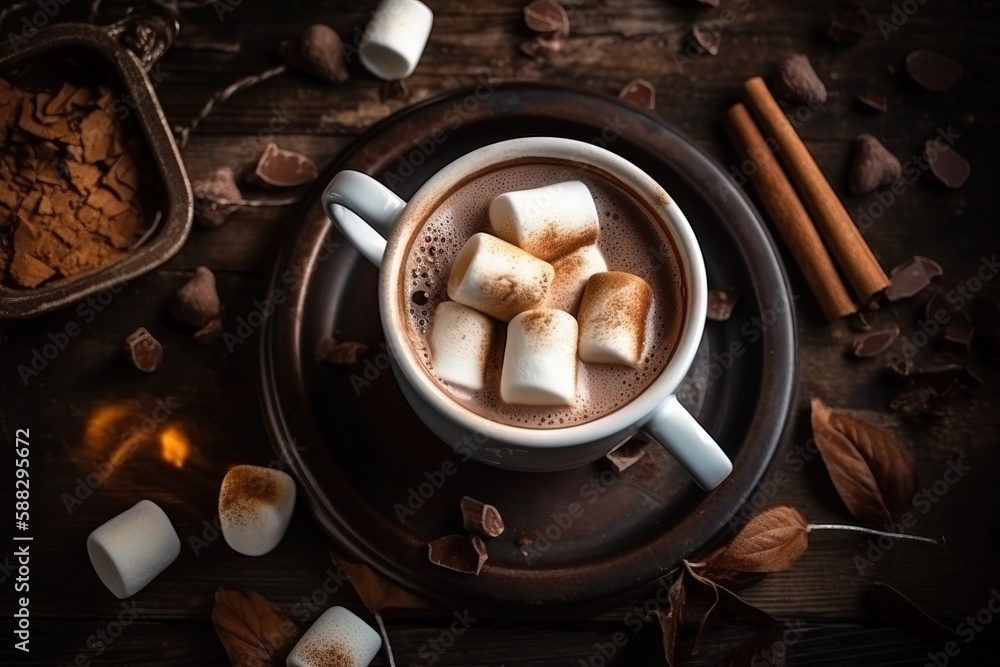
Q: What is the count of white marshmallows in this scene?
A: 10